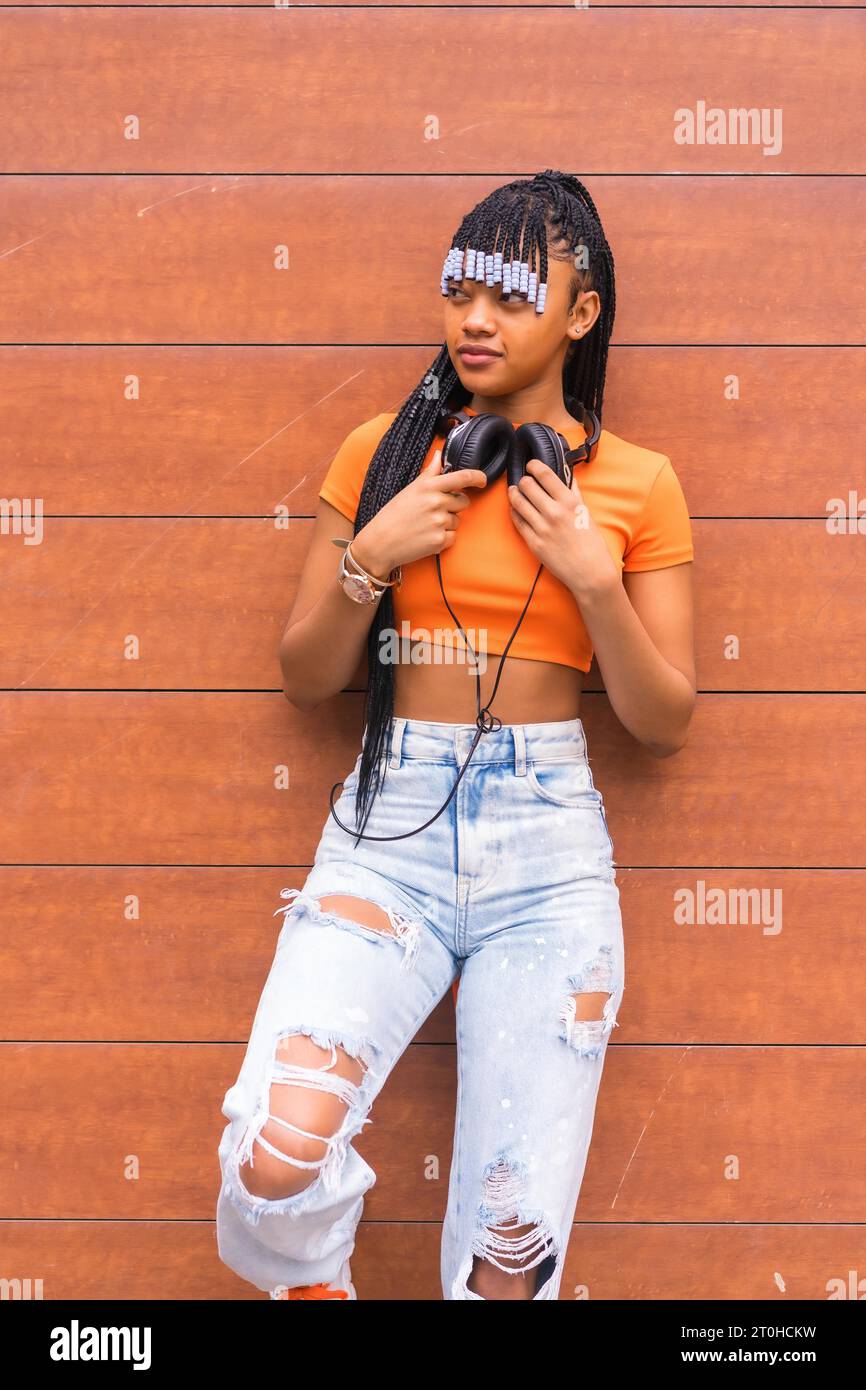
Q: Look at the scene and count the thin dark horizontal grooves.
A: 8